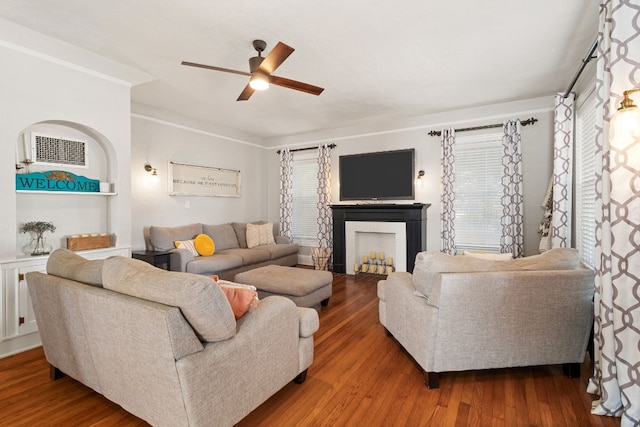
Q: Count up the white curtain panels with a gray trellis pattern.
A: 6